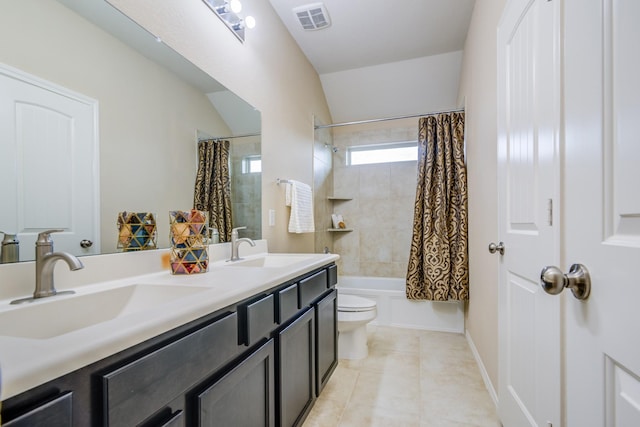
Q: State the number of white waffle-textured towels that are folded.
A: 1